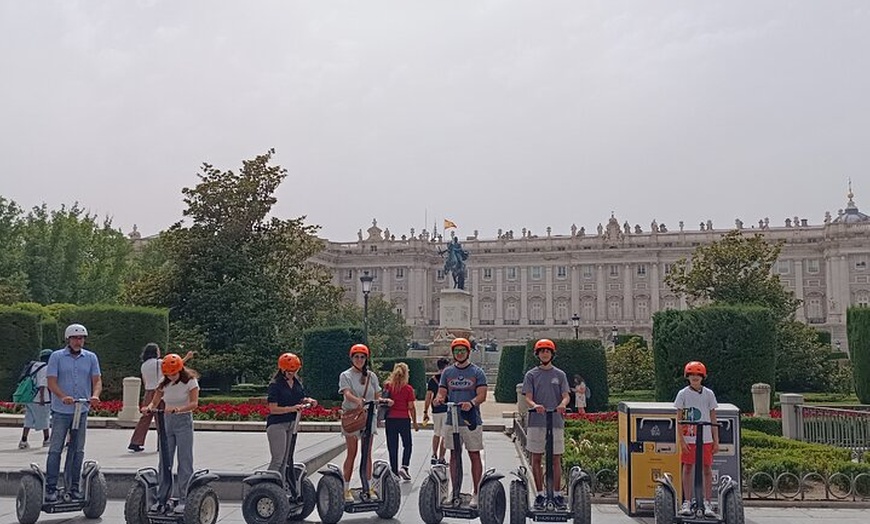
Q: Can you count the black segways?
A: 7